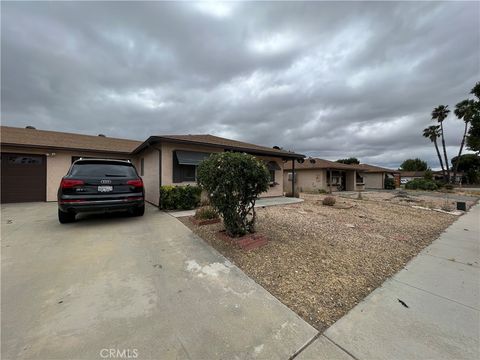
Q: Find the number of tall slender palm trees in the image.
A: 3